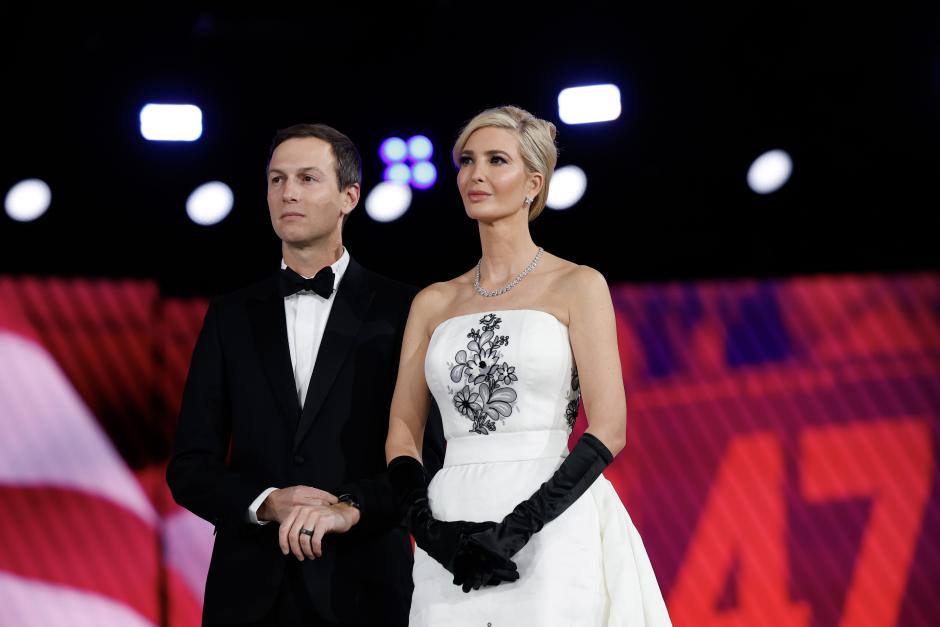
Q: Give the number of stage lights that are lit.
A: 11